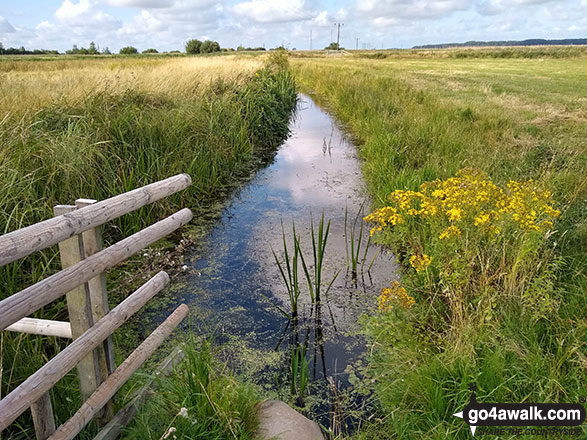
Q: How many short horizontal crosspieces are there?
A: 1